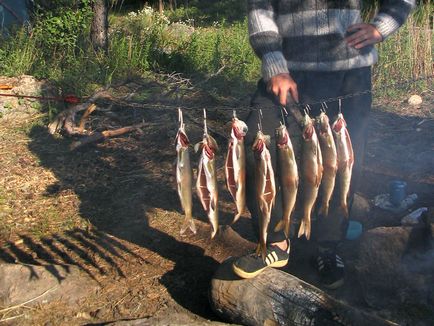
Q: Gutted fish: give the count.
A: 8